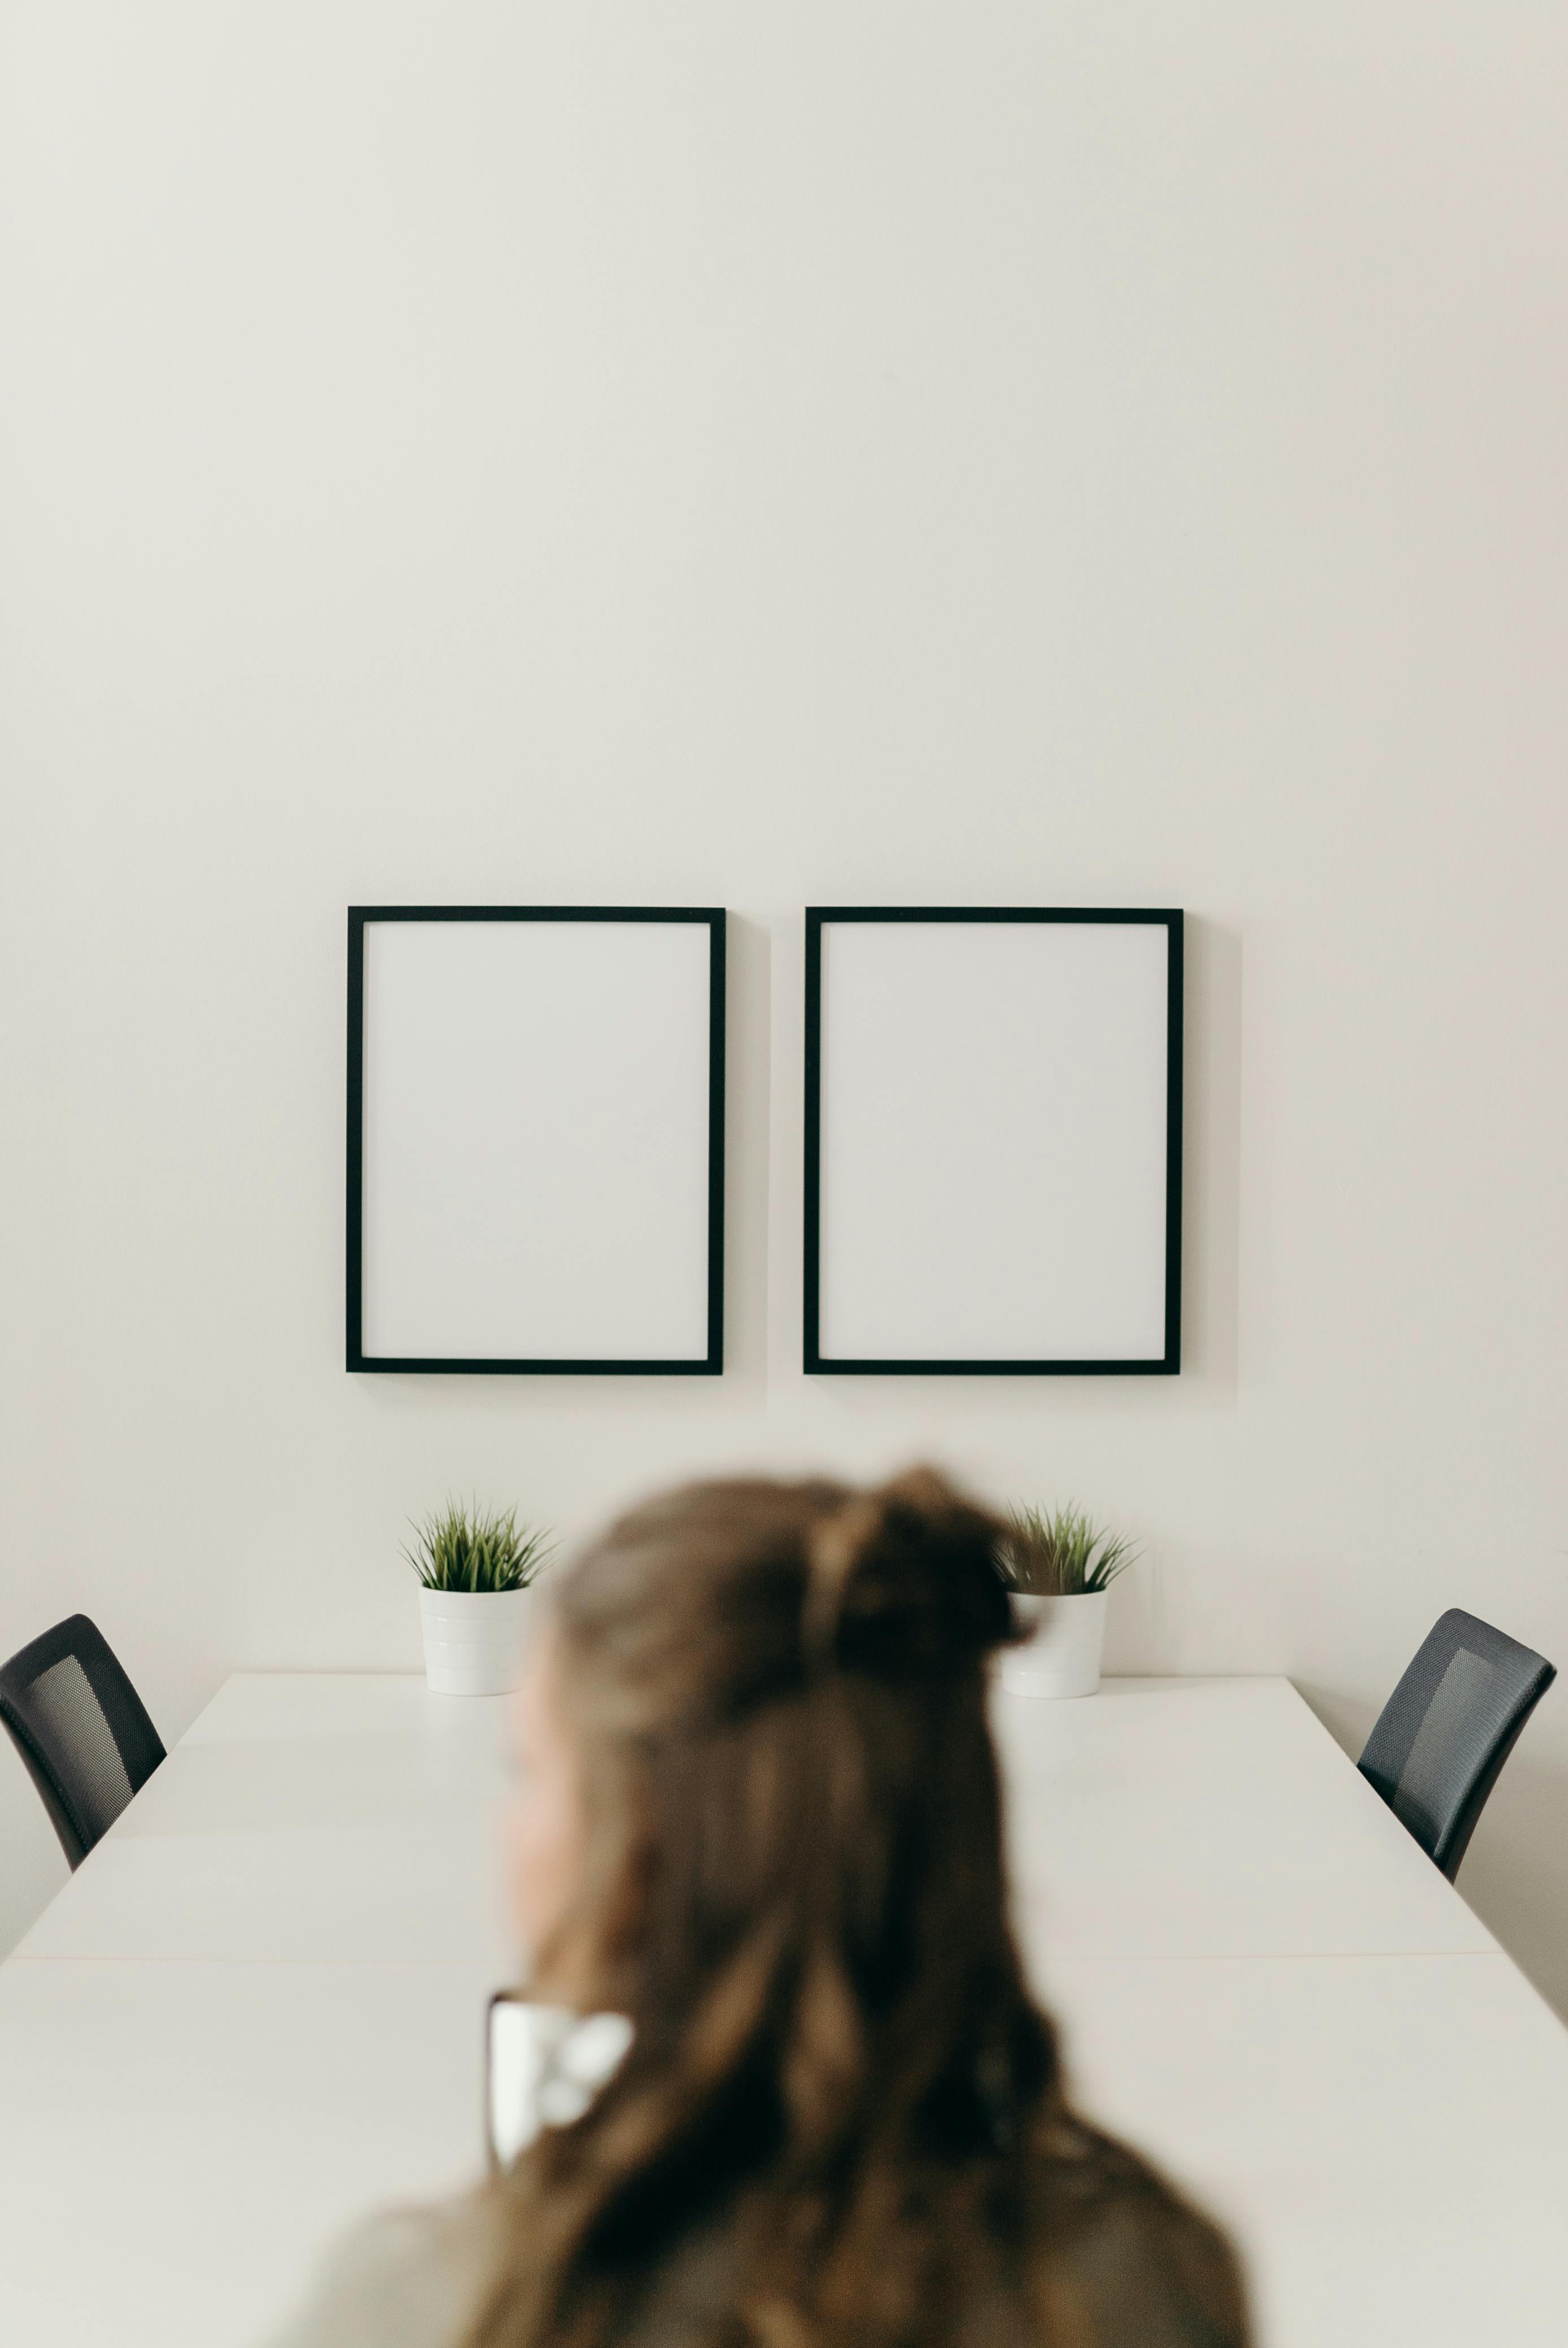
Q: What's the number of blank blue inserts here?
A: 0